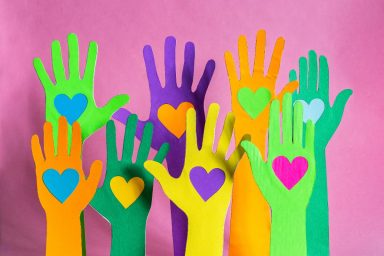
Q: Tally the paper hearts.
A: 8